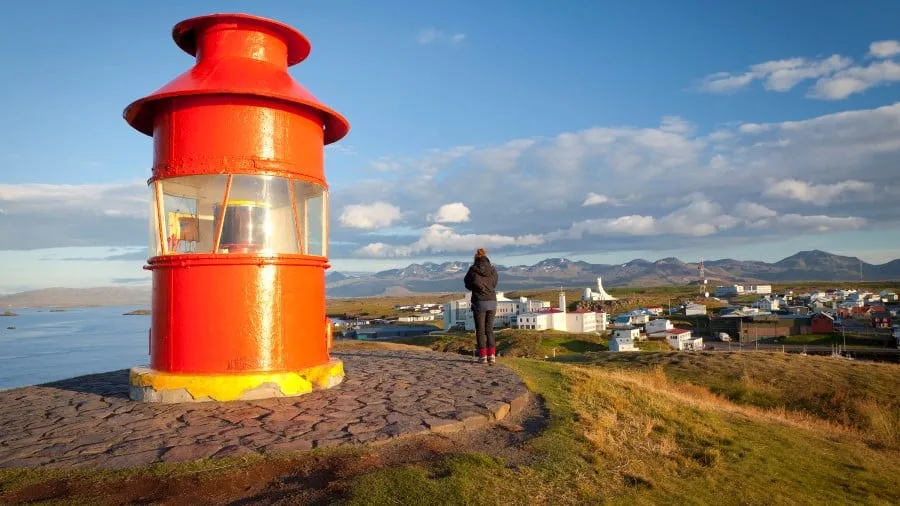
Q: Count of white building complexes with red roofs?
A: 1